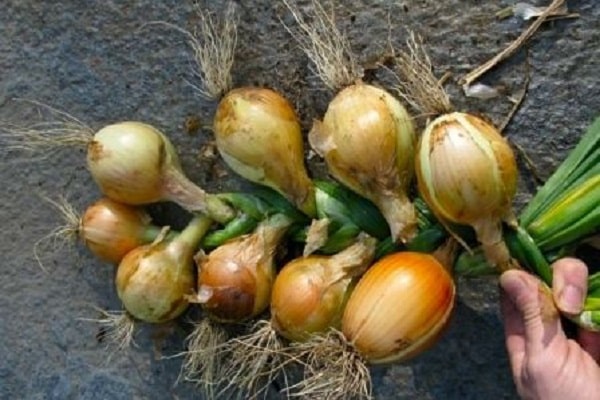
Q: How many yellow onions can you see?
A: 9